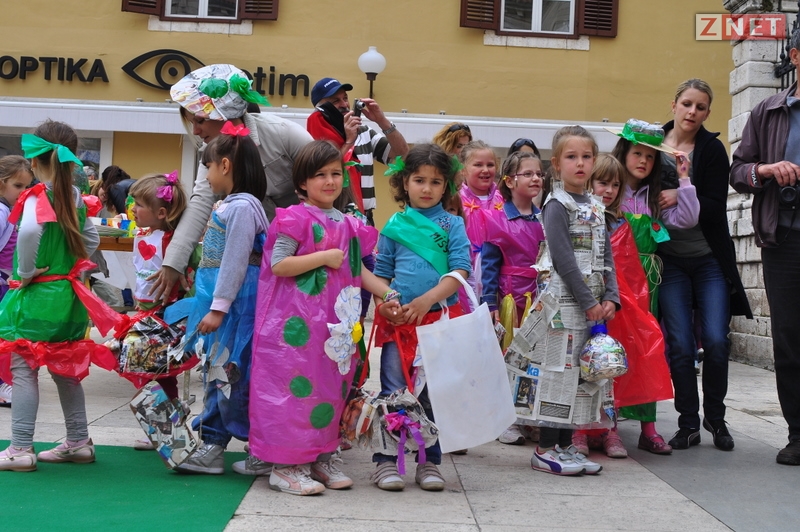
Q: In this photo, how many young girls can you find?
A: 11